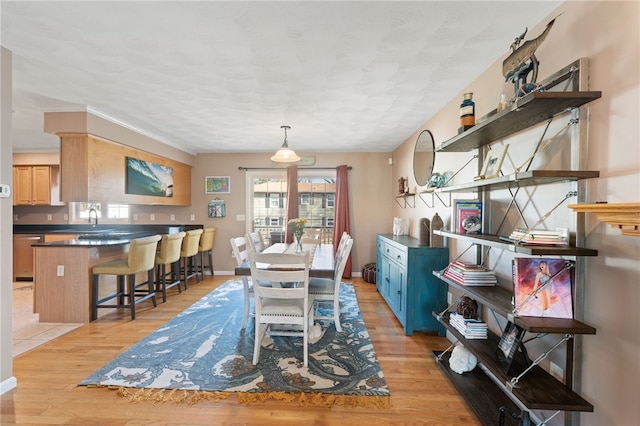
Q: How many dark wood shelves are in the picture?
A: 6